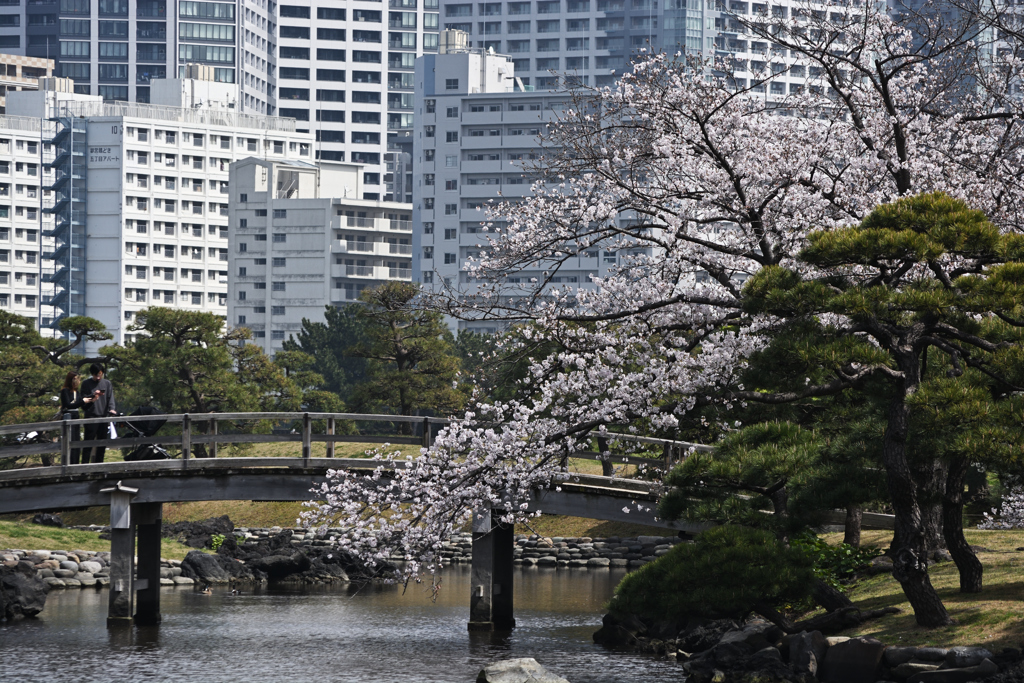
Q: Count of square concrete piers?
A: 4